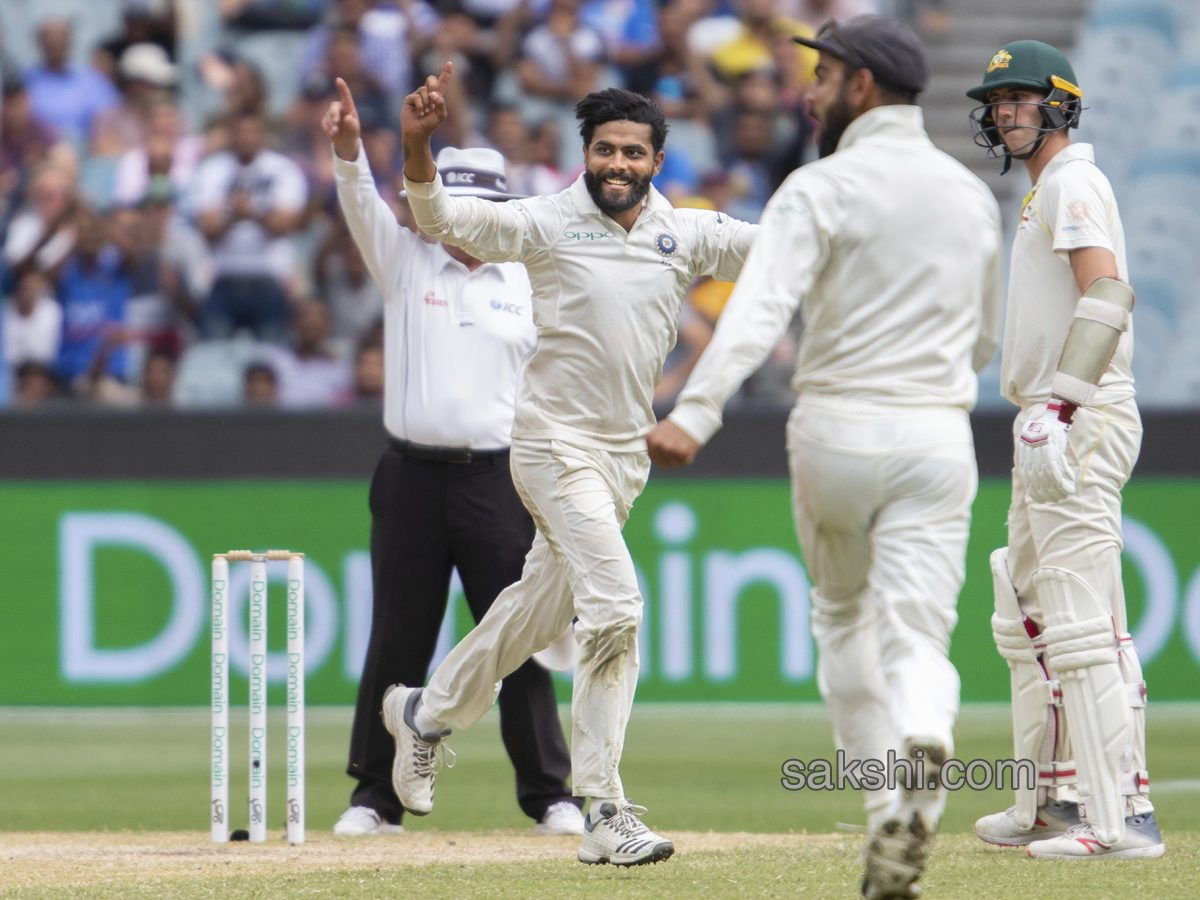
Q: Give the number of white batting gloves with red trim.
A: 1